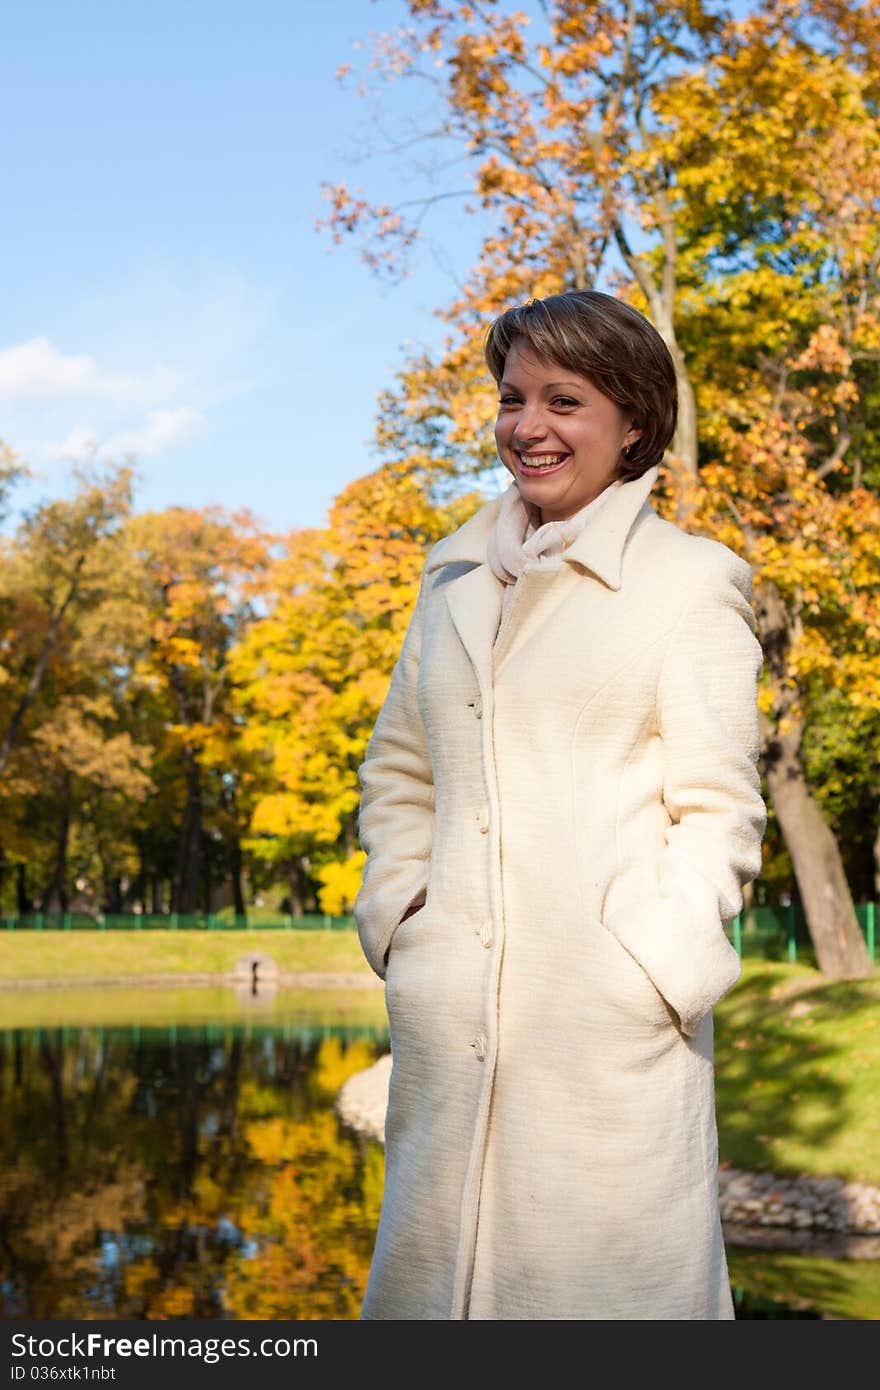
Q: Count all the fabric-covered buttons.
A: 4